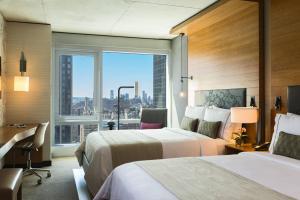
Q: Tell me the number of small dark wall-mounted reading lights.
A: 2